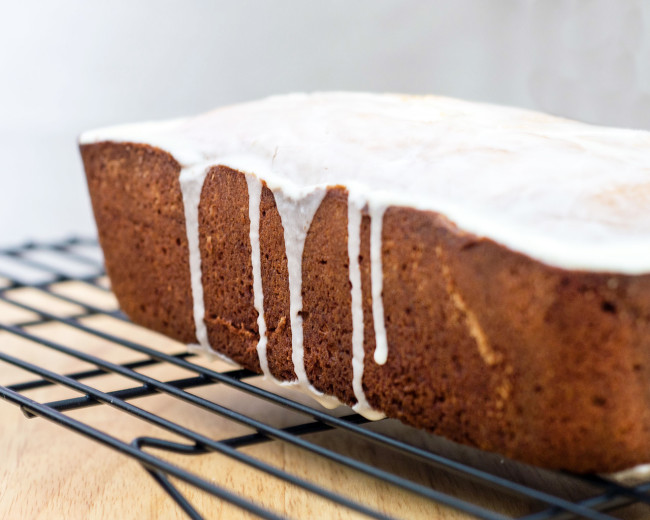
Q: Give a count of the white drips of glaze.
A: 5